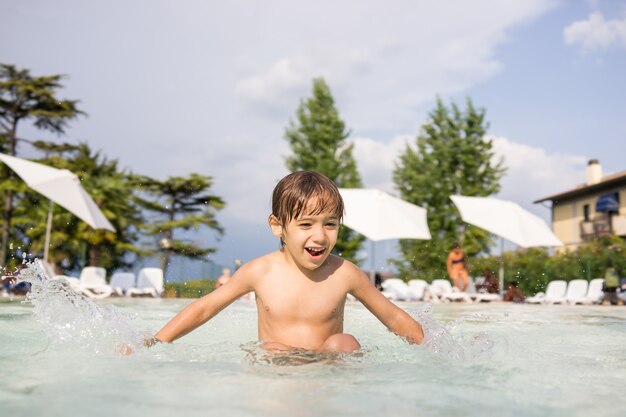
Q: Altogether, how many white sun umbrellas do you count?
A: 3